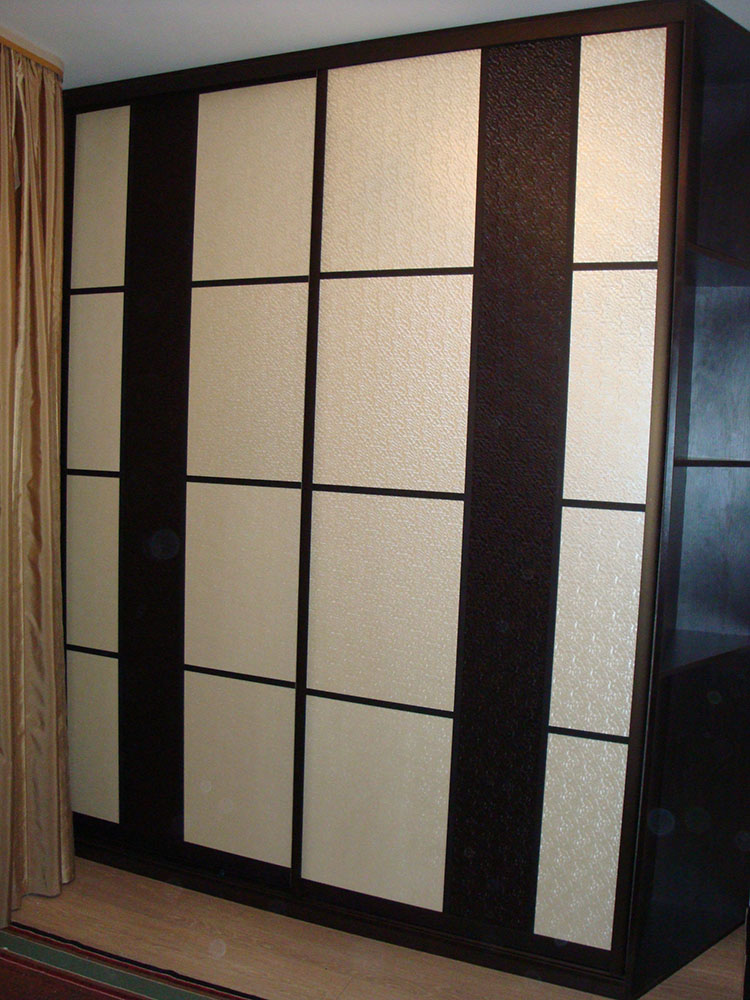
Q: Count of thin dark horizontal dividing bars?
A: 12